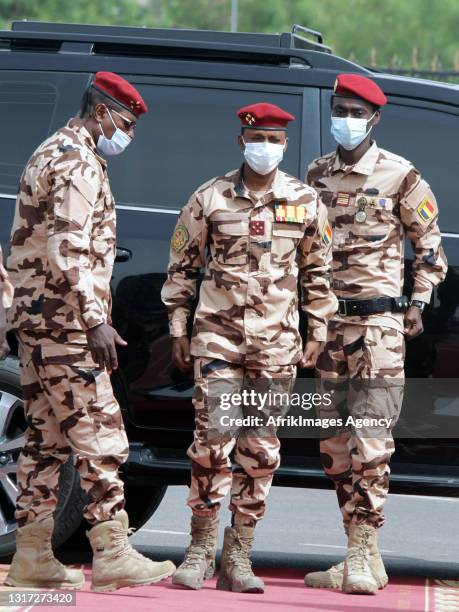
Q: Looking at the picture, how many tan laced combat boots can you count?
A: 6